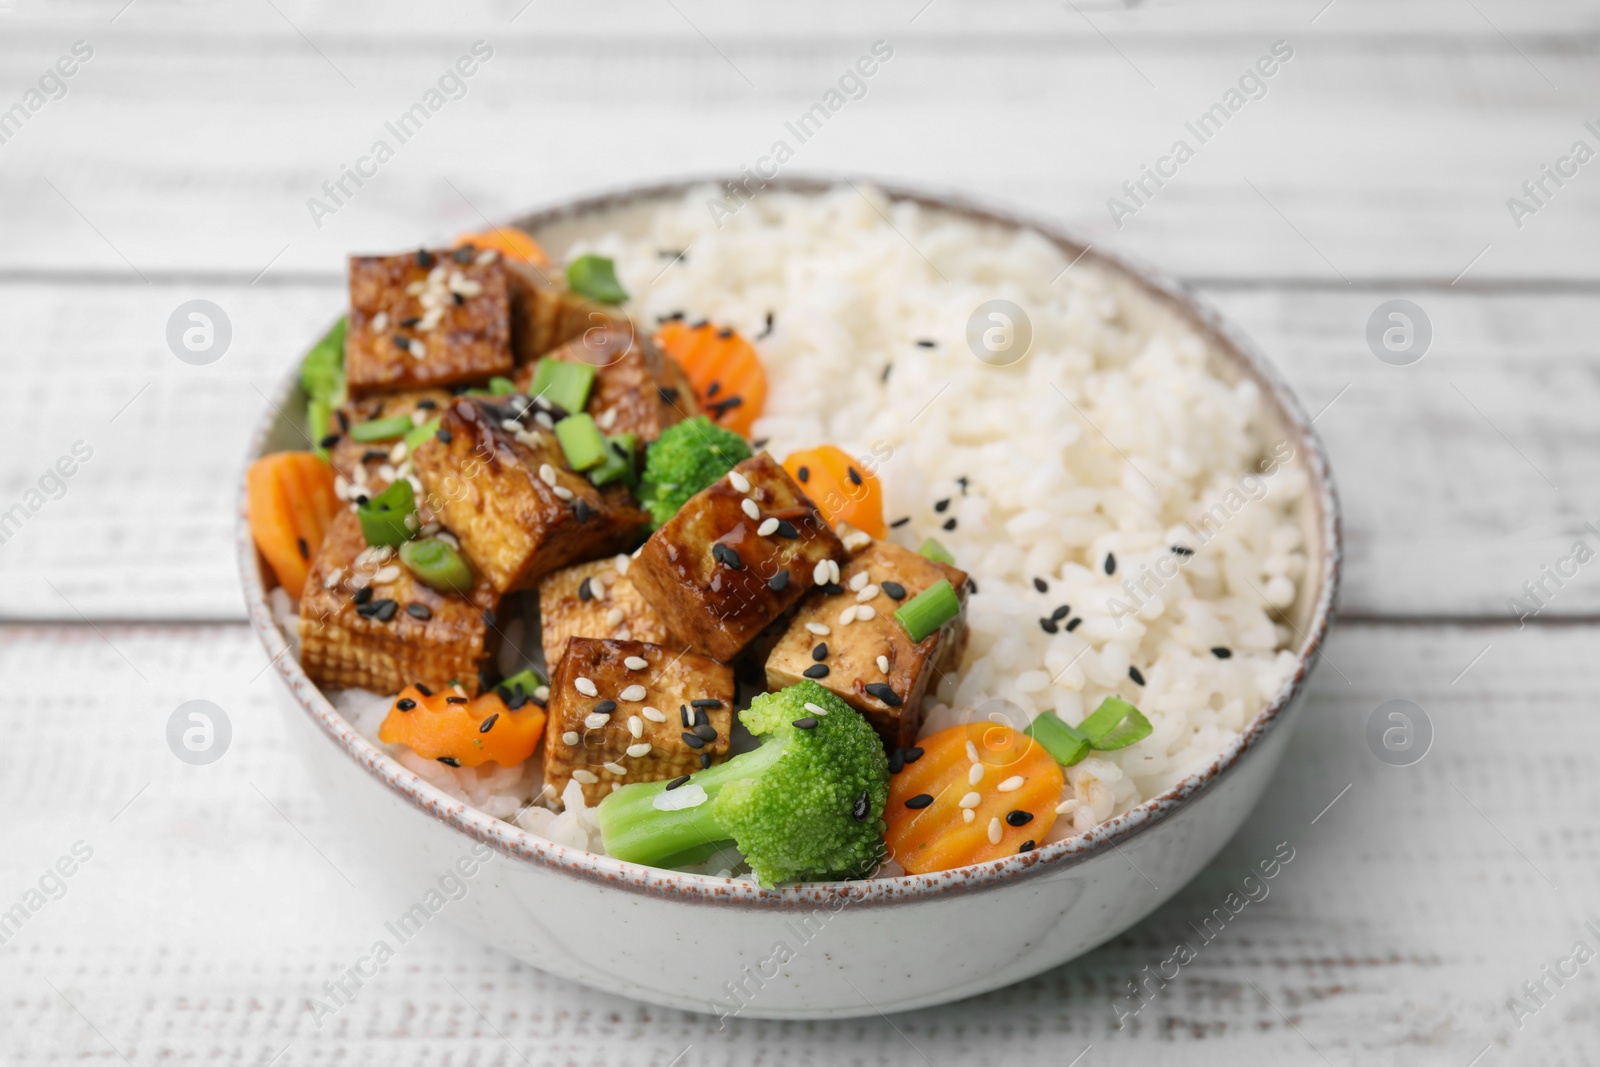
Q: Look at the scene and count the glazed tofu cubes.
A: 10